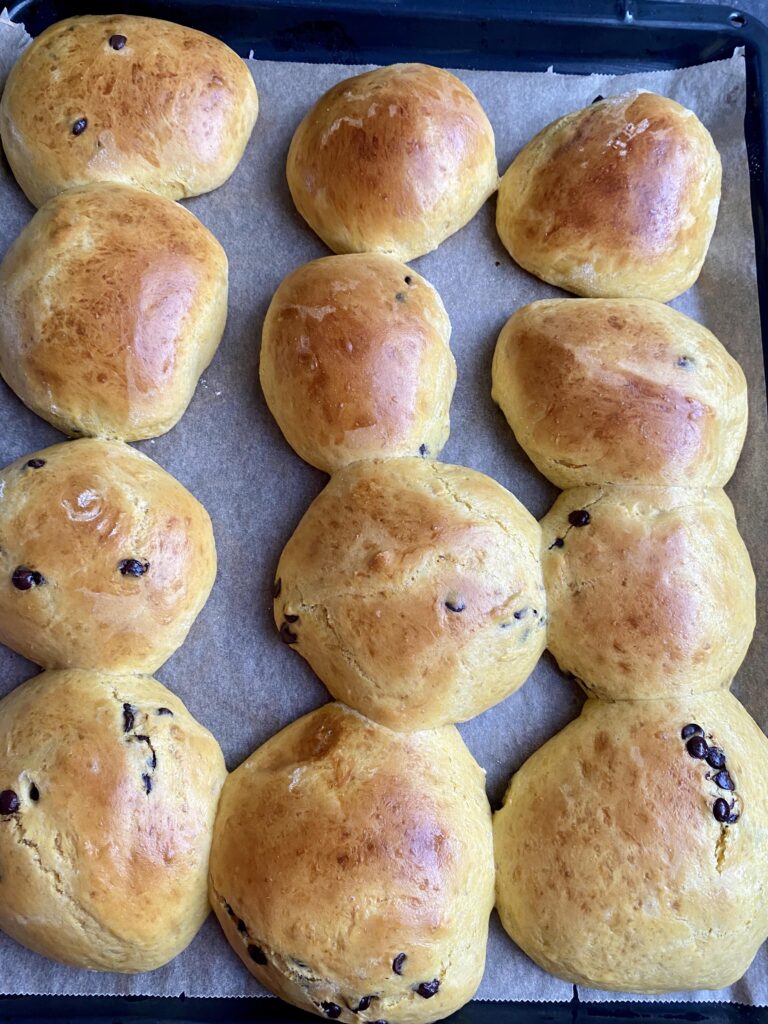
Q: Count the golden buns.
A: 12